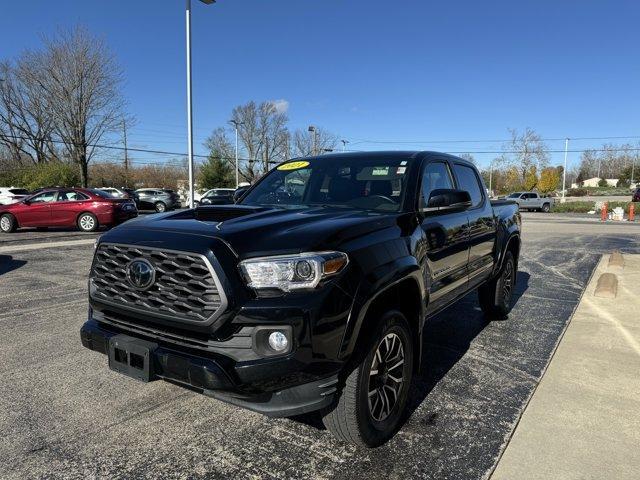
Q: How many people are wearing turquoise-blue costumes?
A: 0